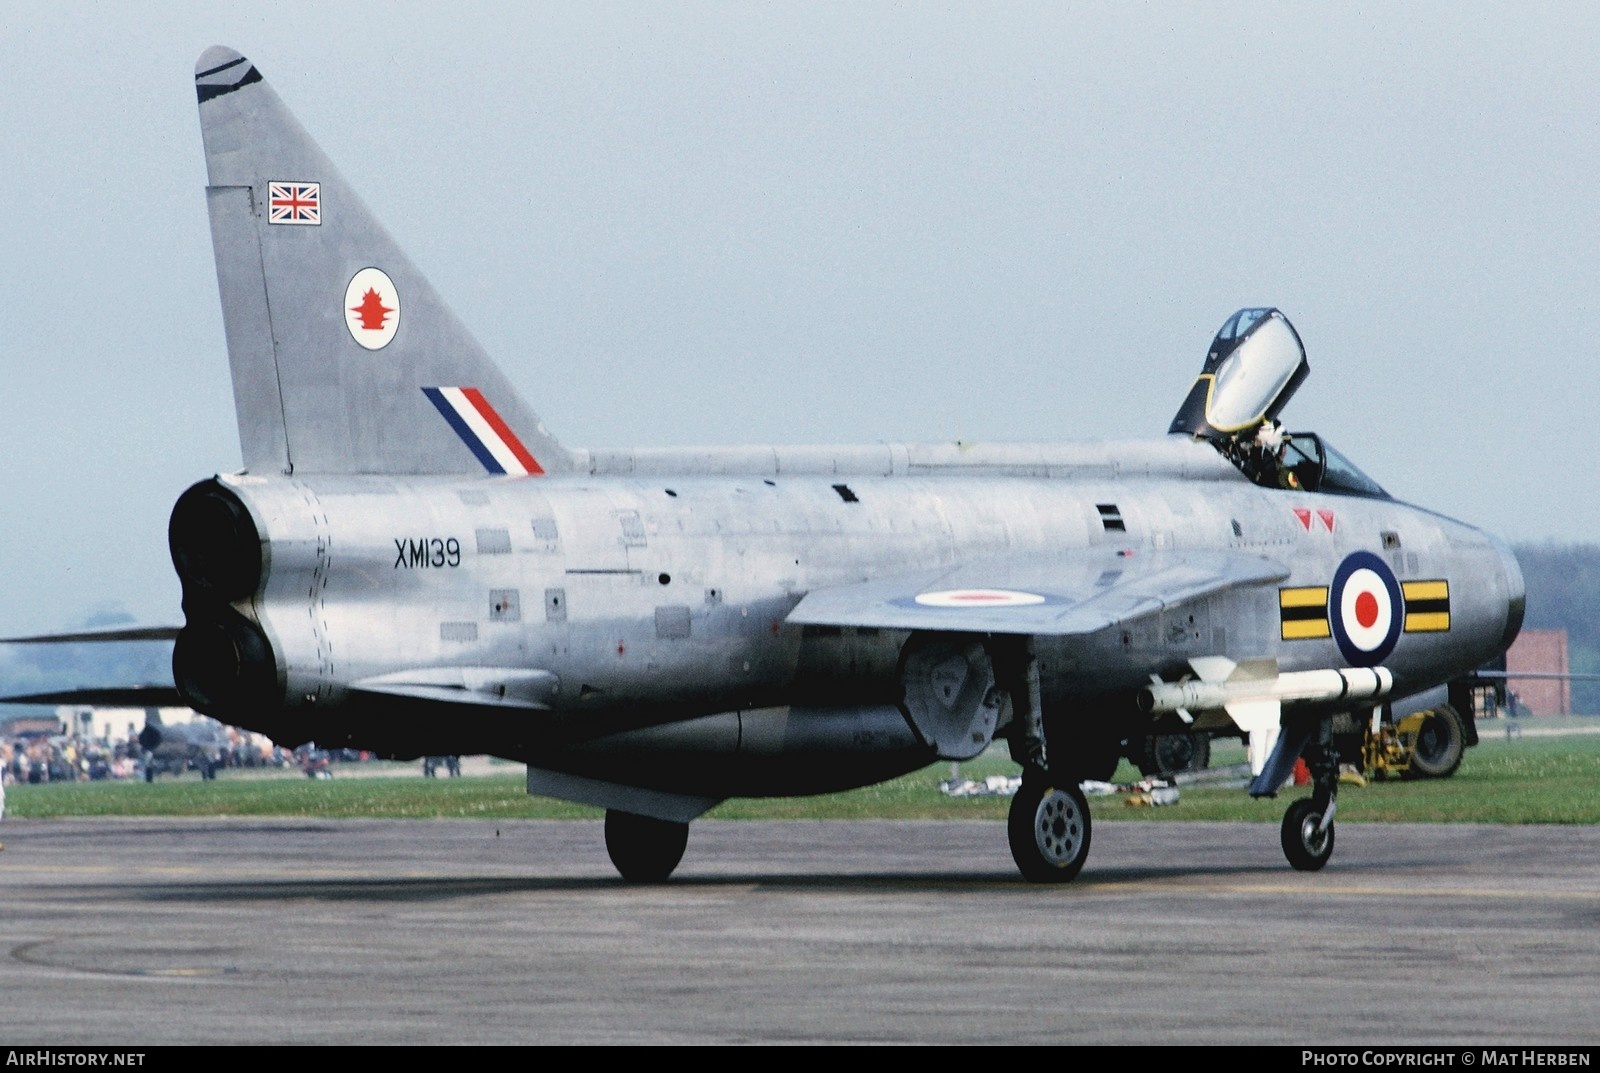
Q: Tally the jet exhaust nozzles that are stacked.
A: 2